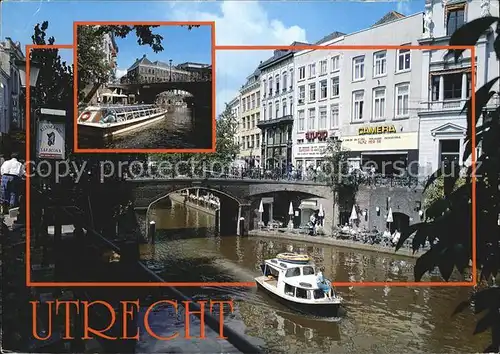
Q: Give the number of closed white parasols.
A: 5